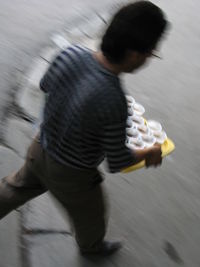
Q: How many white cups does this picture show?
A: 11